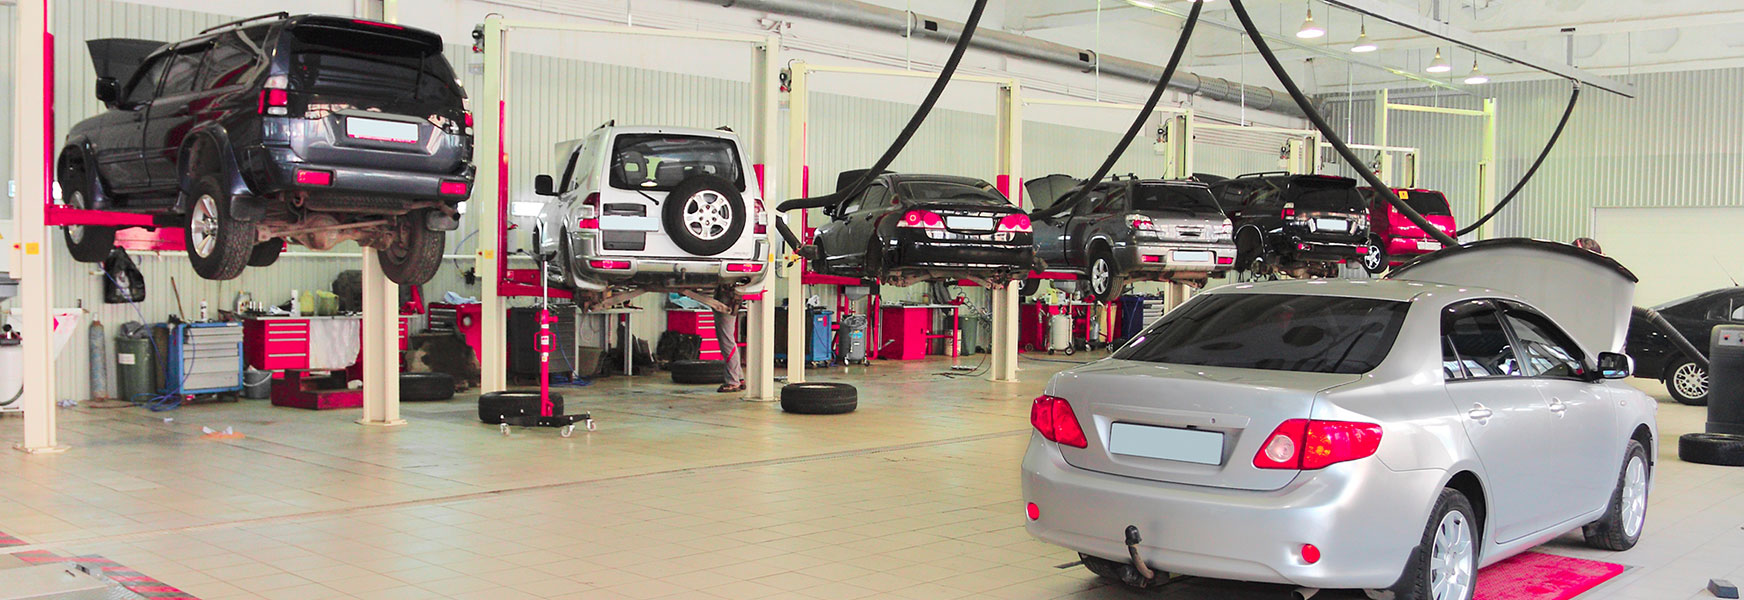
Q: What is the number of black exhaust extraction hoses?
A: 4